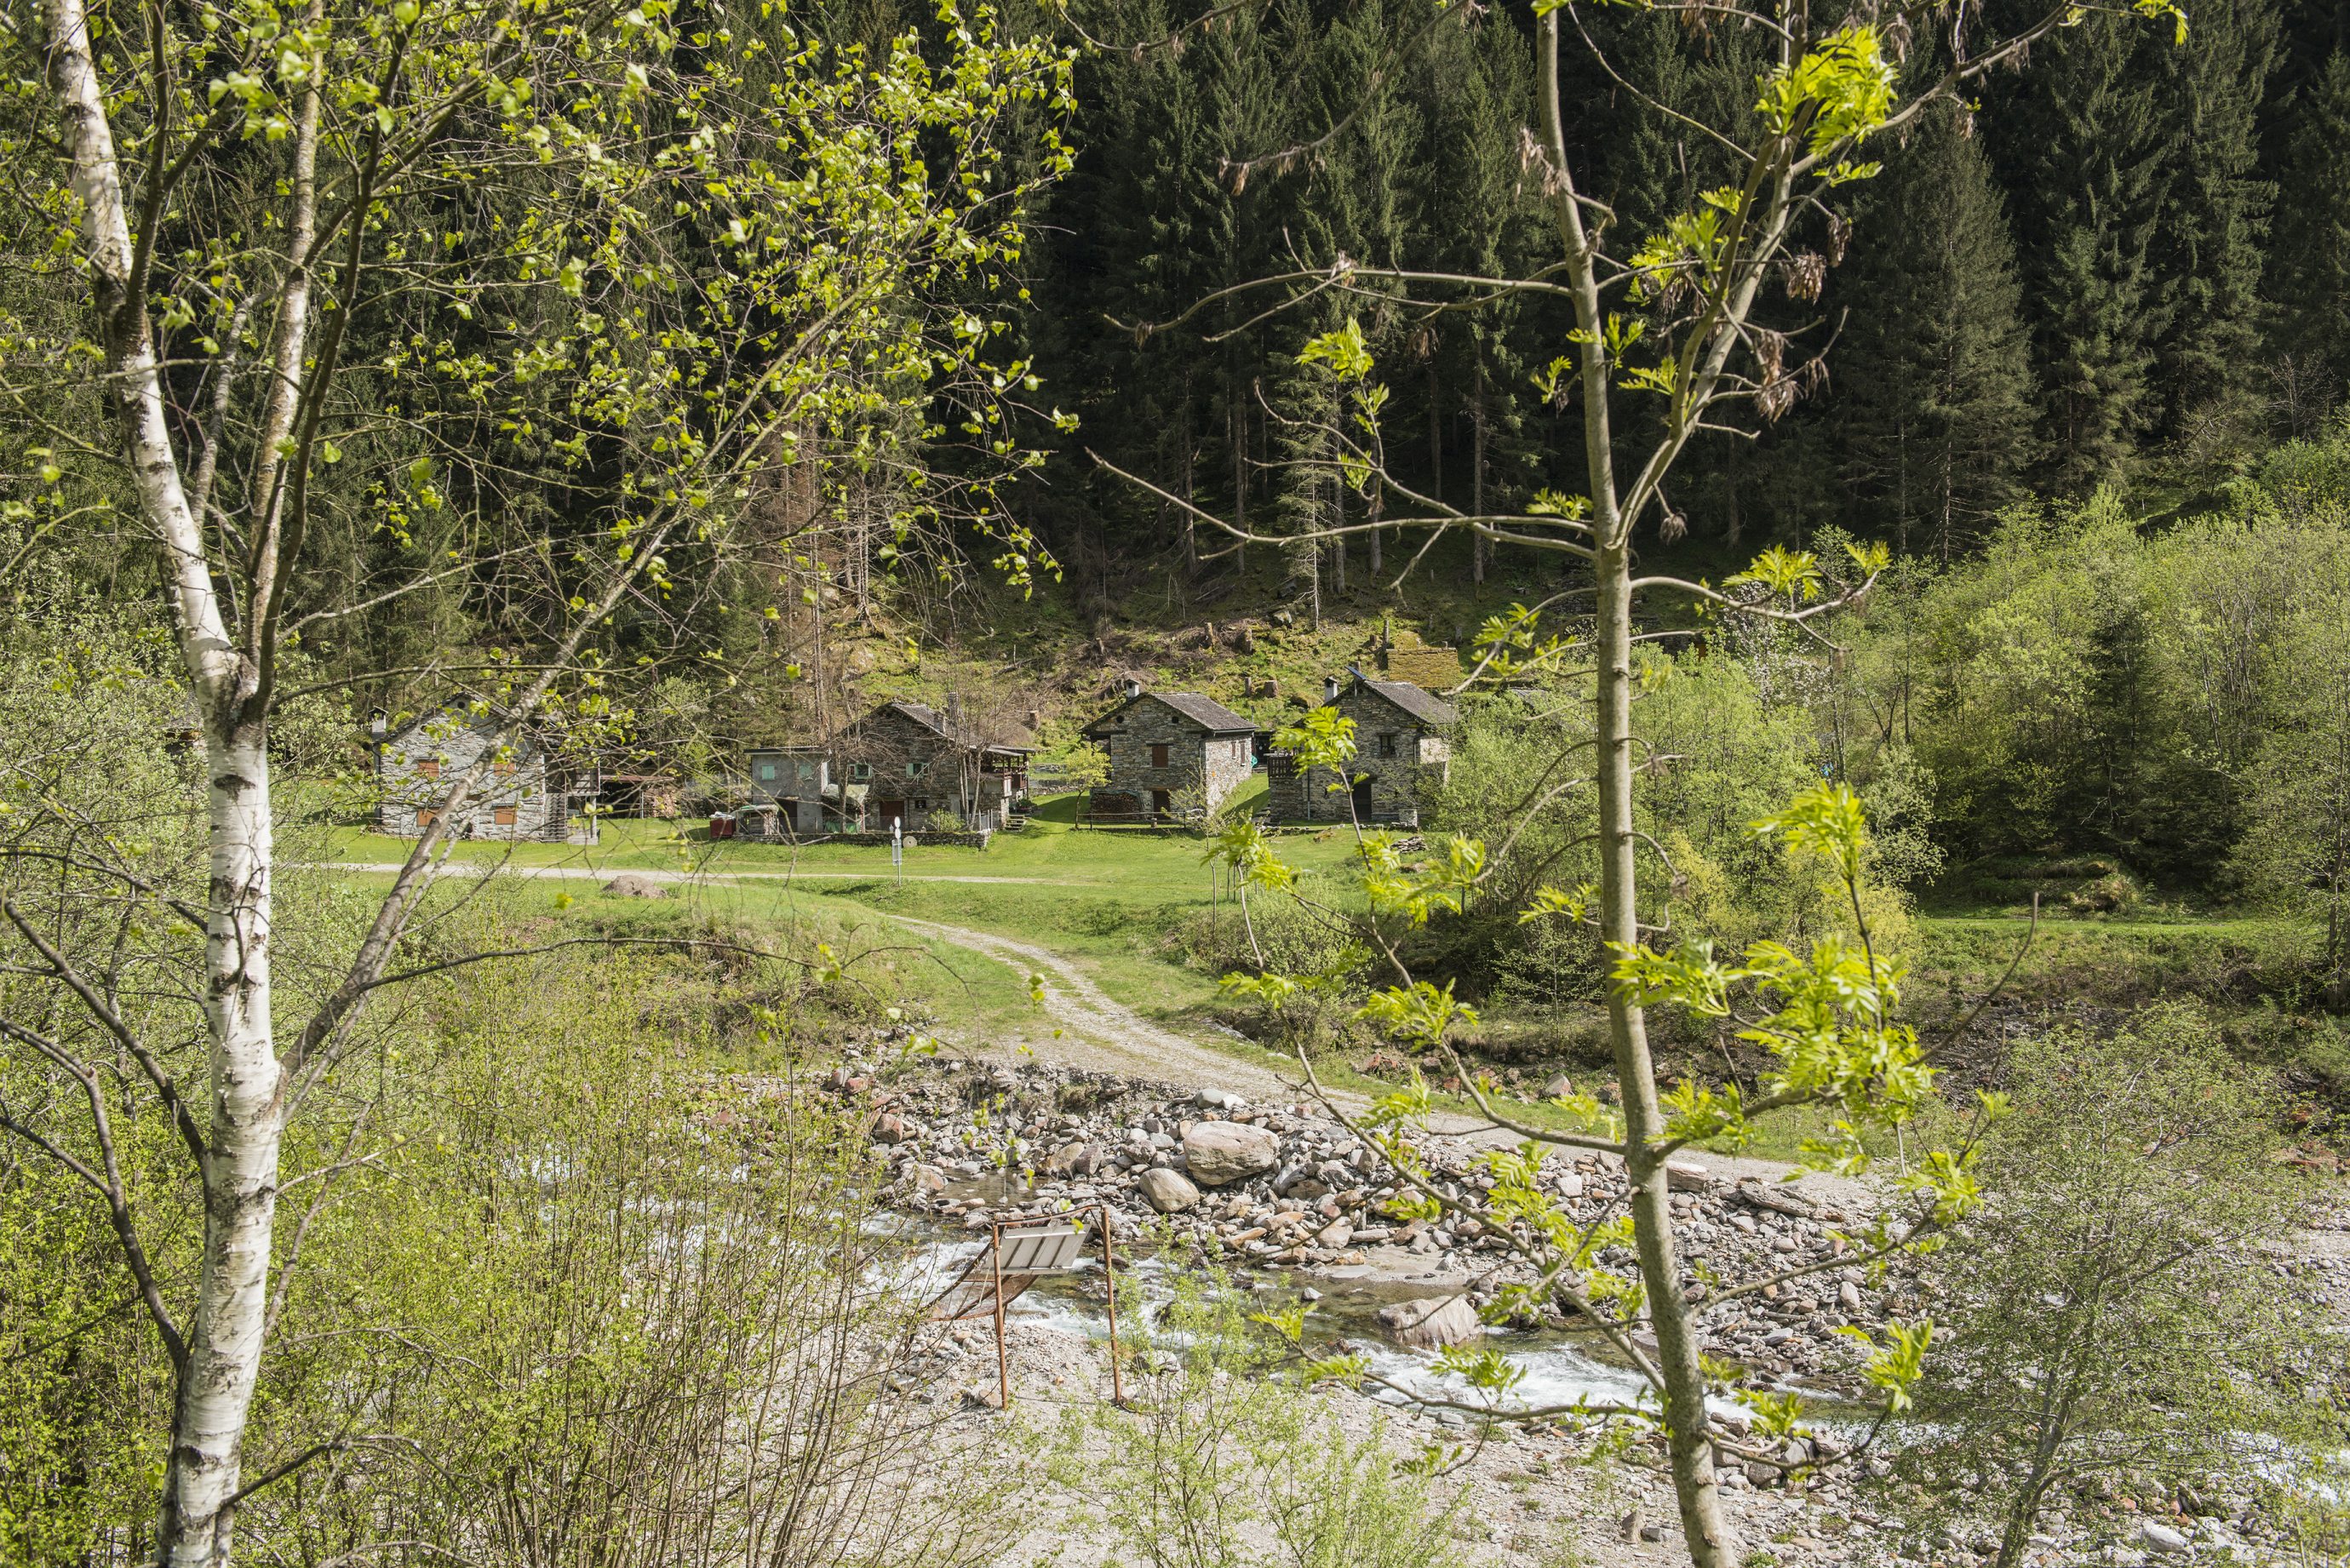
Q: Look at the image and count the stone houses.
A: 4